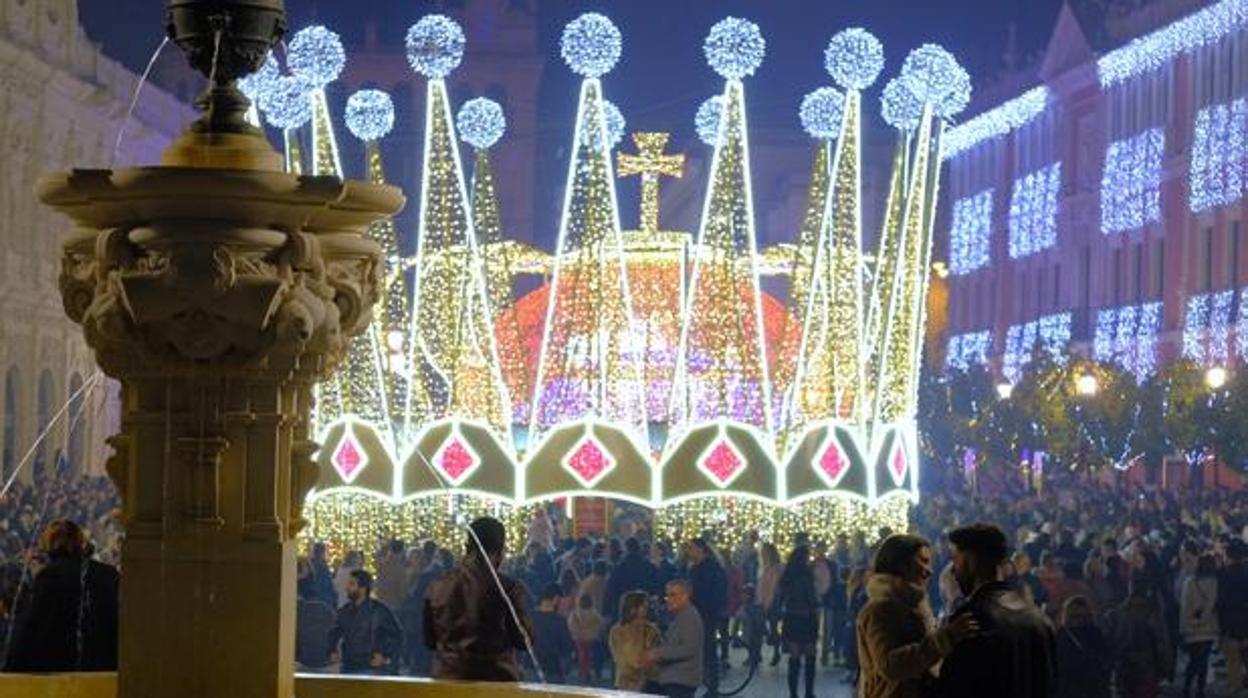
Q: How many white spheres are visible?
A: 15